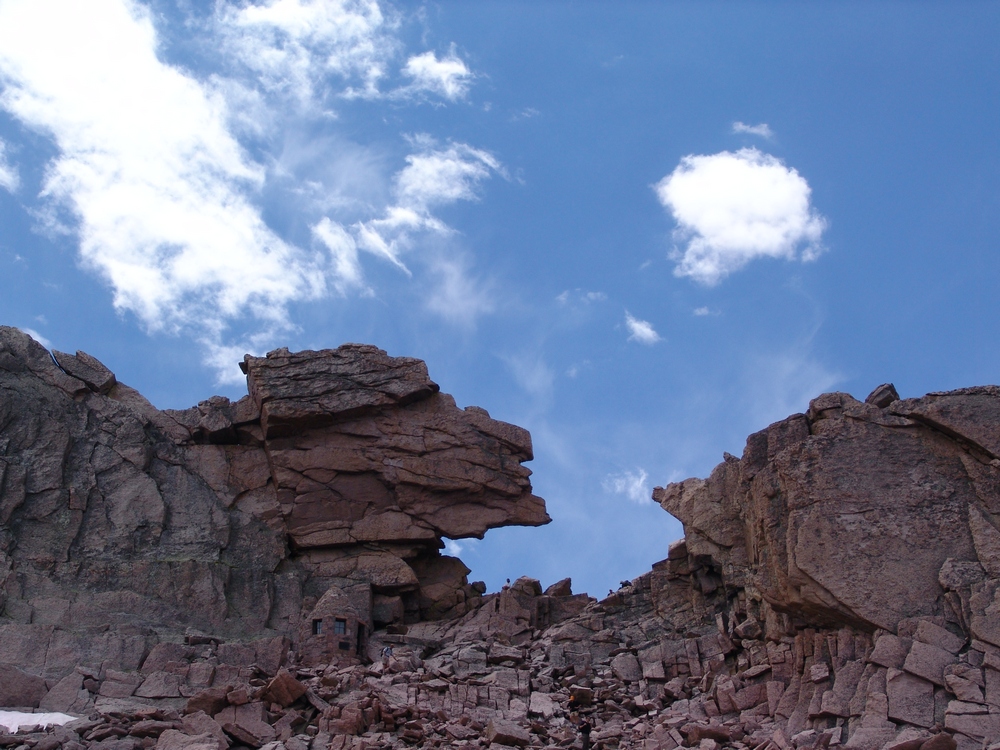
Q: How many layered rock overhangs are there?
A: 1